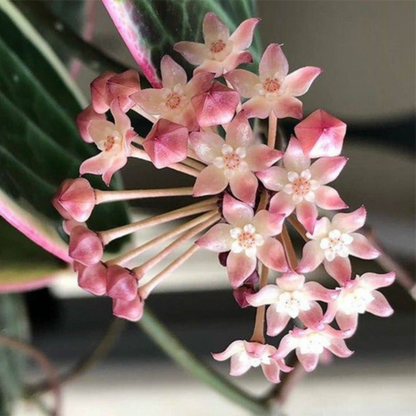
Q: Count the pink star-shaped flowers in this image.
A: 12